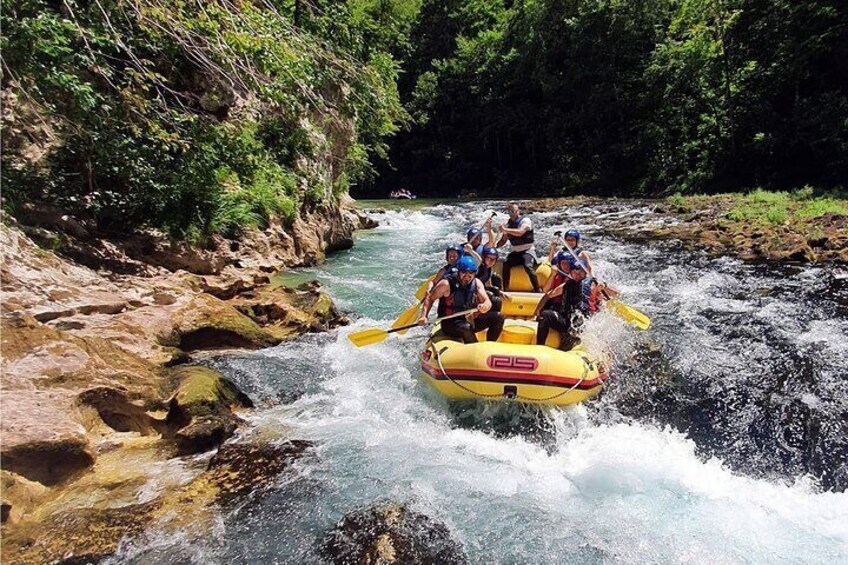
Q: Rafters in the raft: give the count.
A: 8